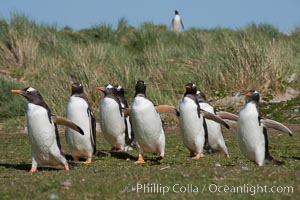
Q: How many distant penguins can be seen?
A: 1